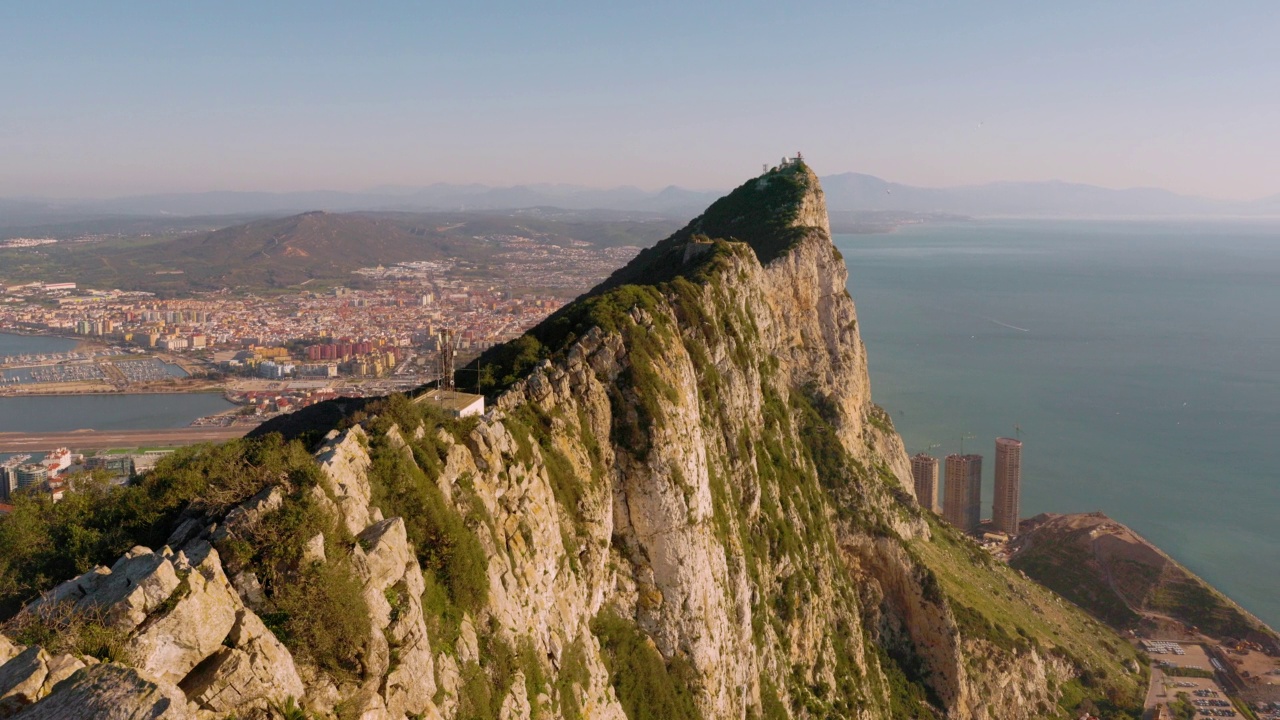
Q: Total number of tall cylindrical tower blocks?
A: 3